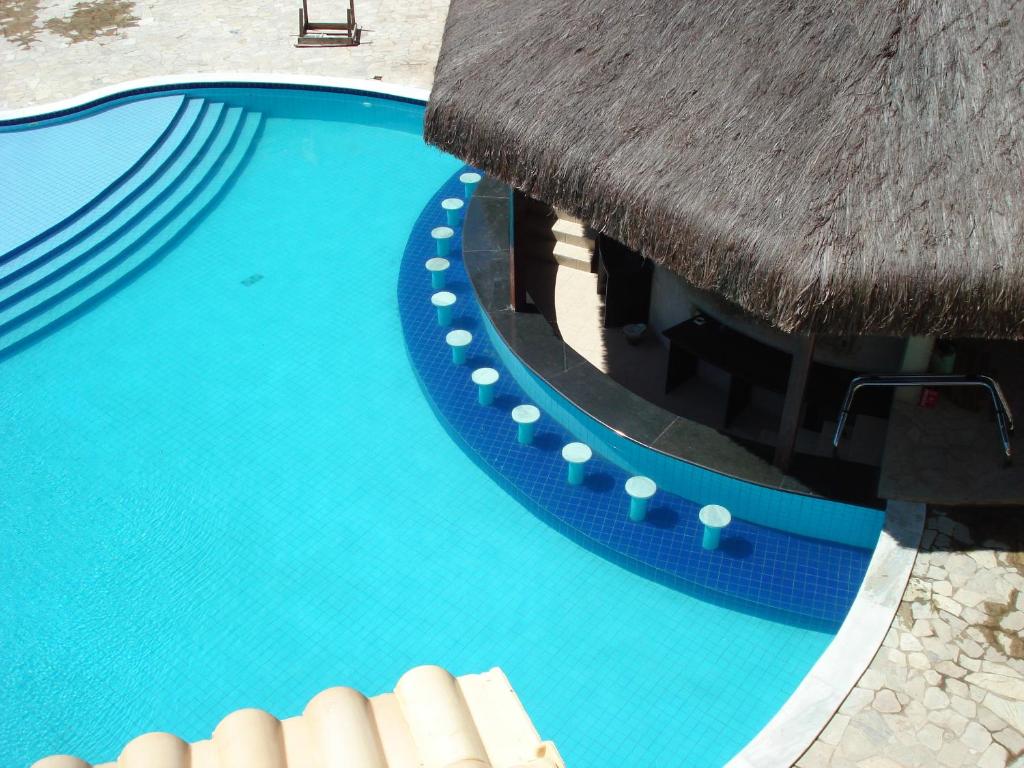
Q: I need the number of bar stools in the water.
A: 11